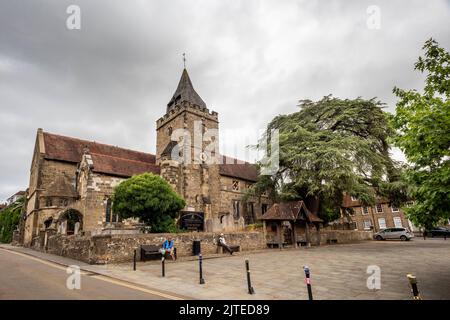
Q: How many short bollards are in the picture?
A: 6